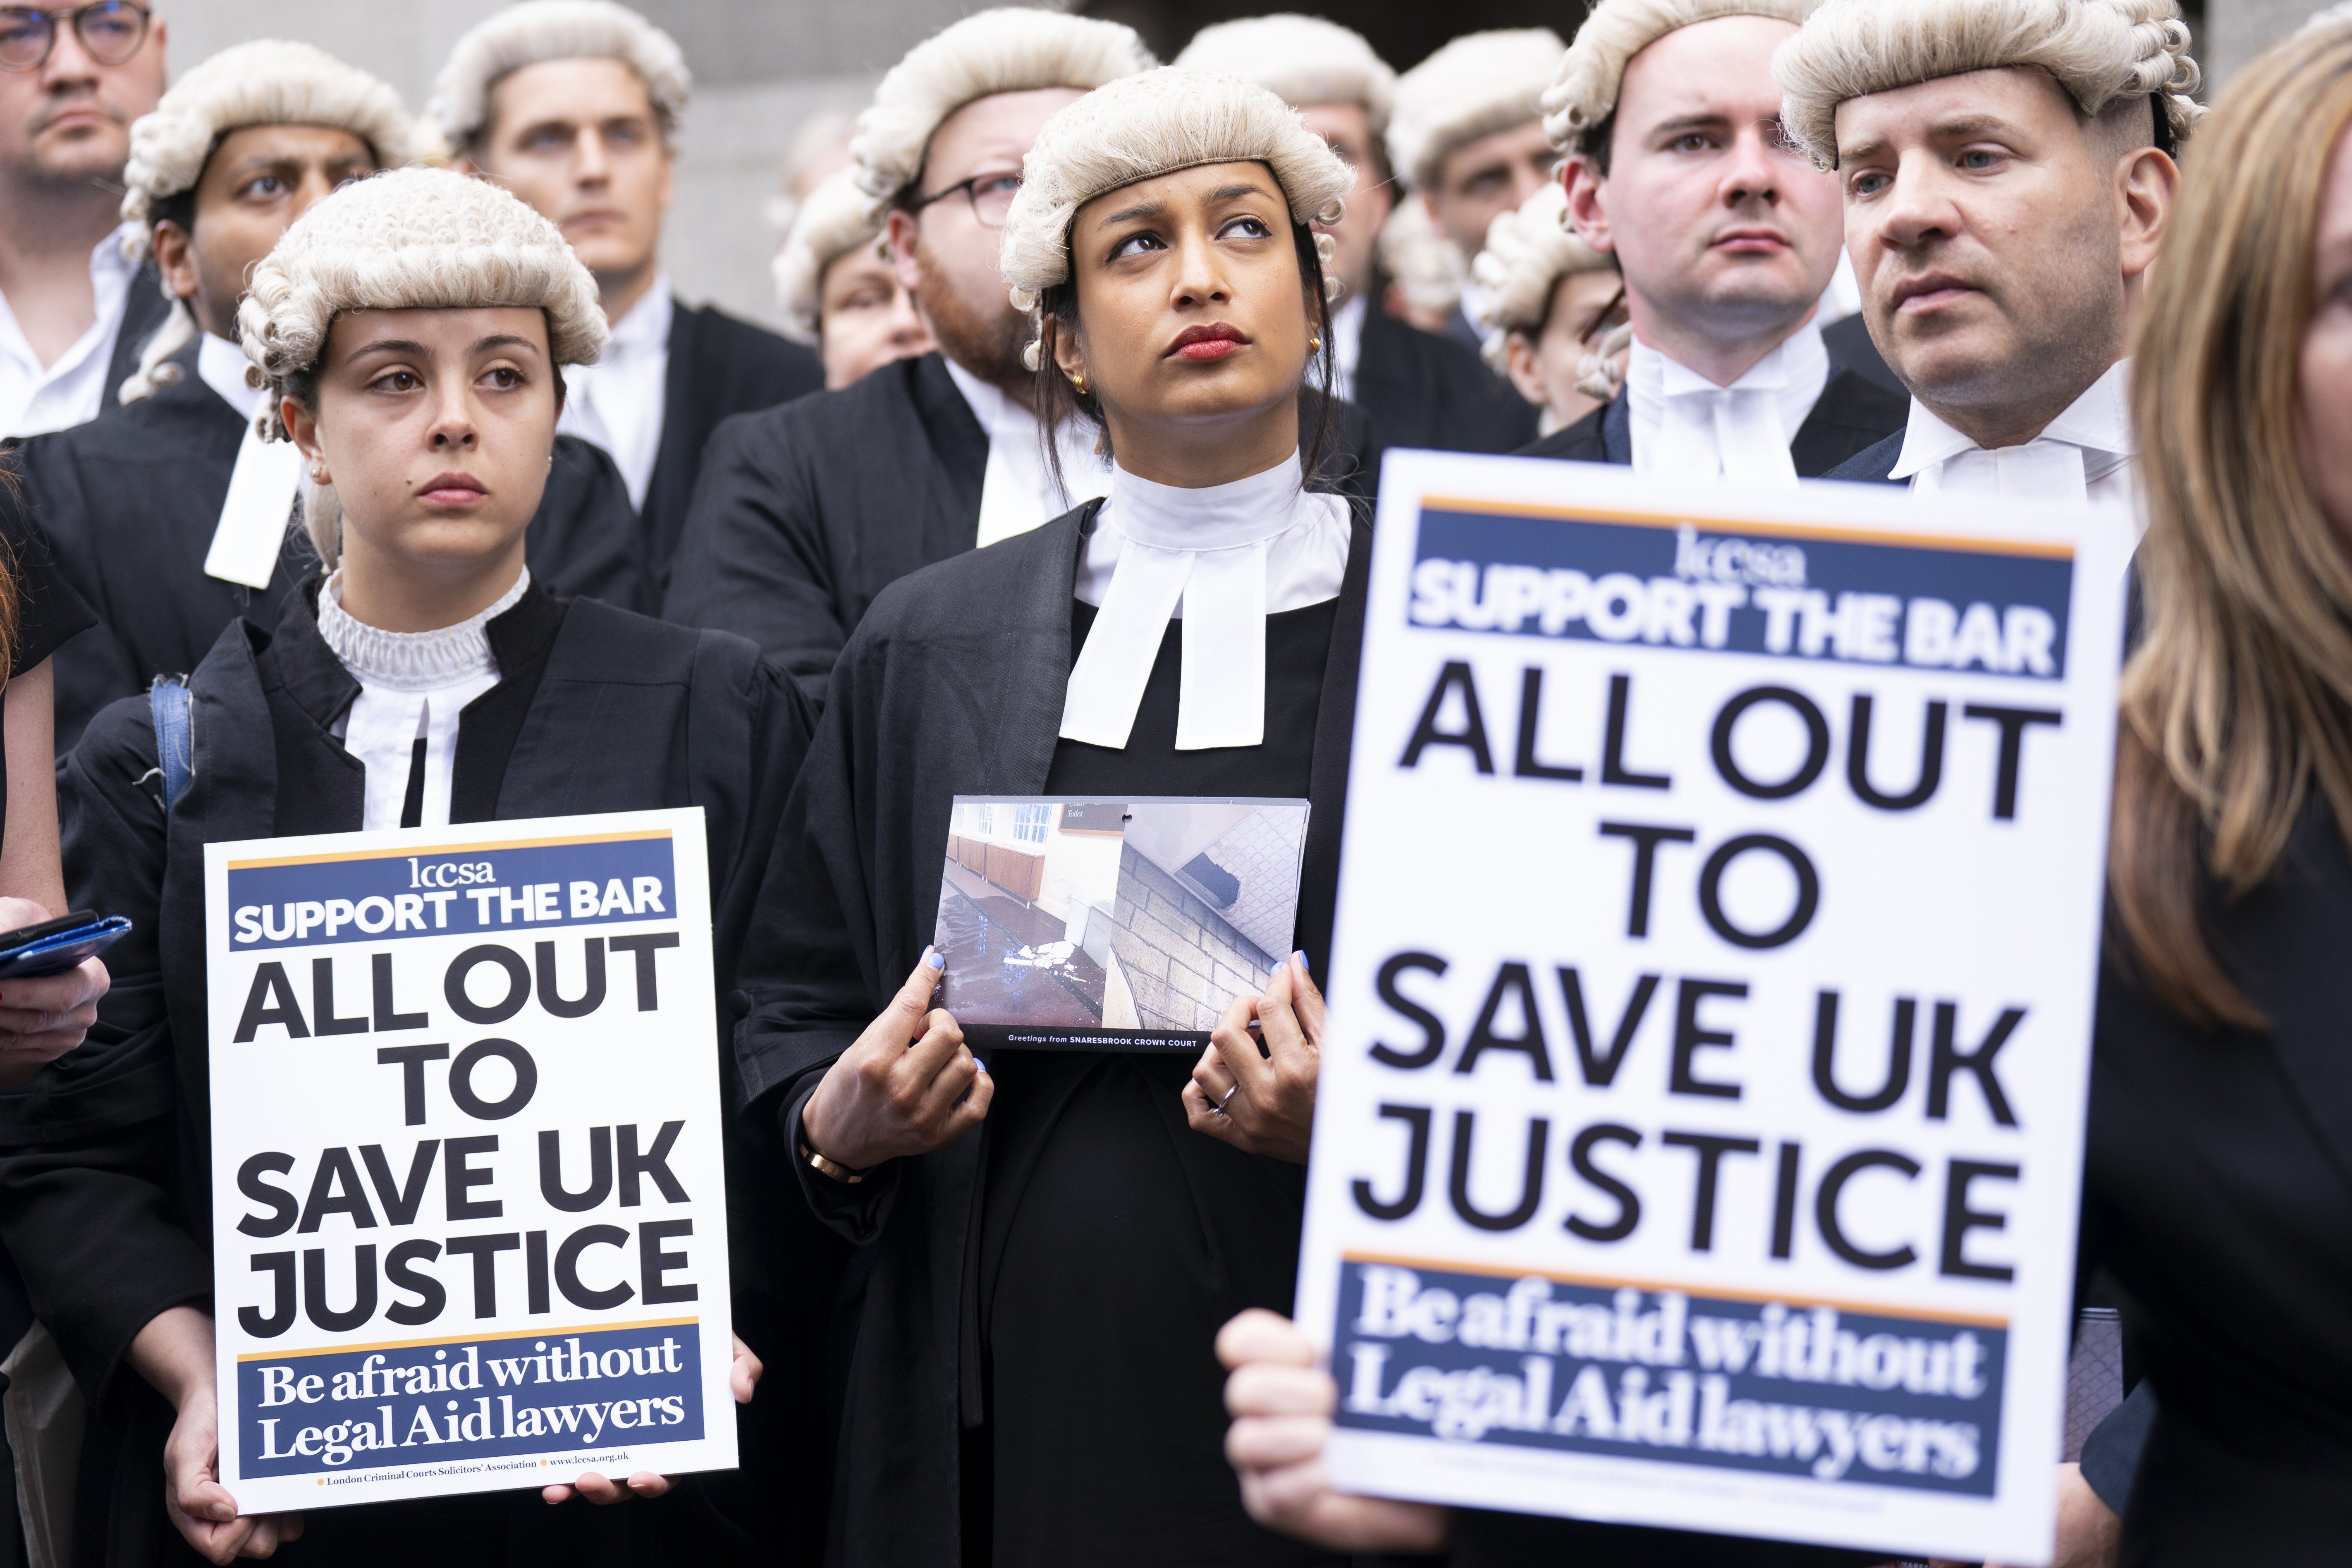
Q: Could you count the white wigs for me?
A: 12